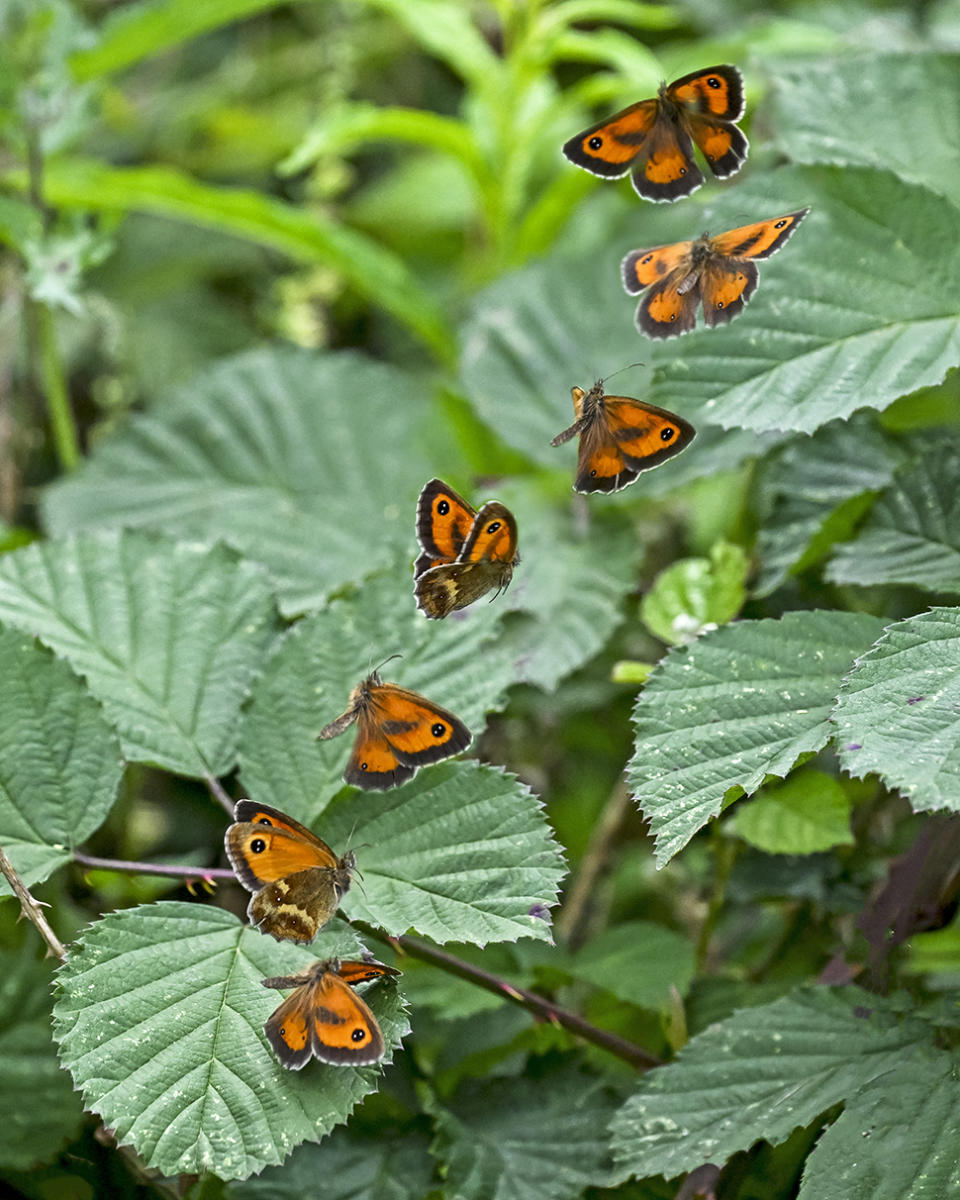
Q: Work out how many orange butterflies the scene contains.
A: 7